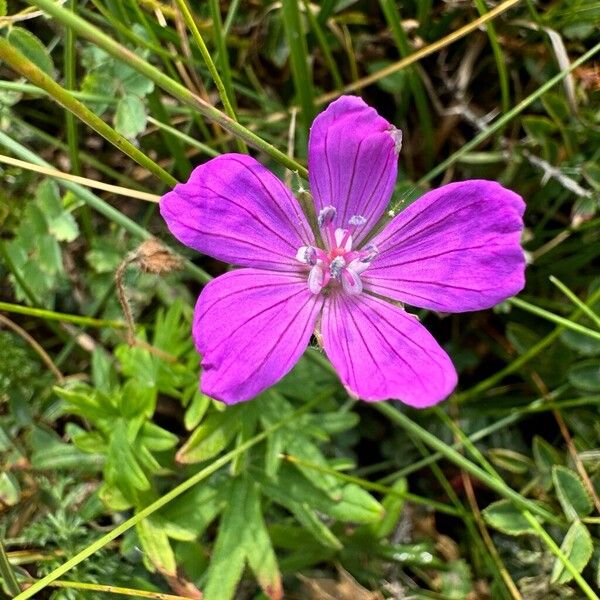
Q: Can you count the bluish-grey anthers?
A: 5